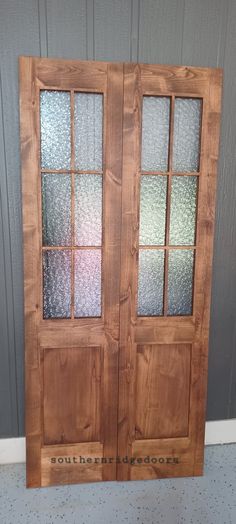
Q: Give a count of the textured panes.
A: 12